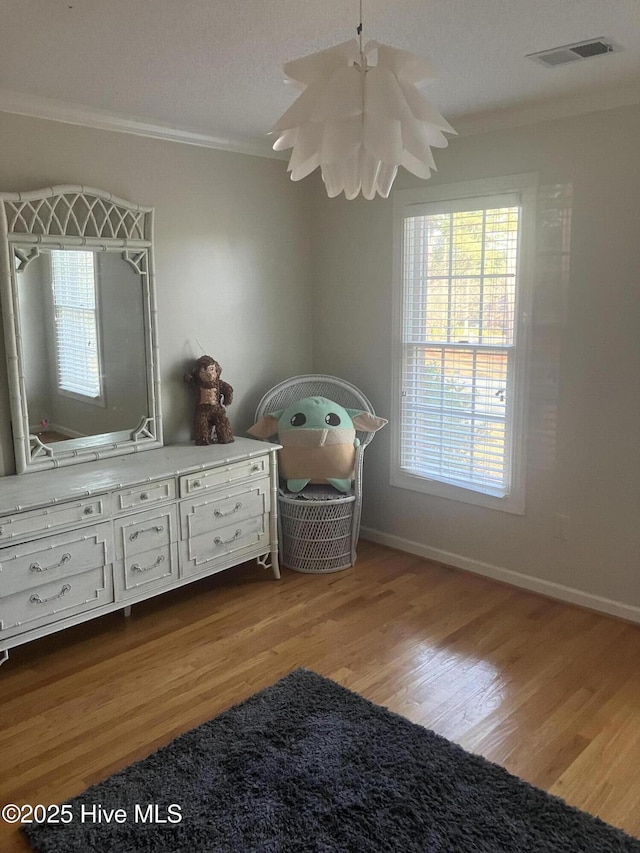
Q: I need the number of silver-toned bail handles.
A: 6